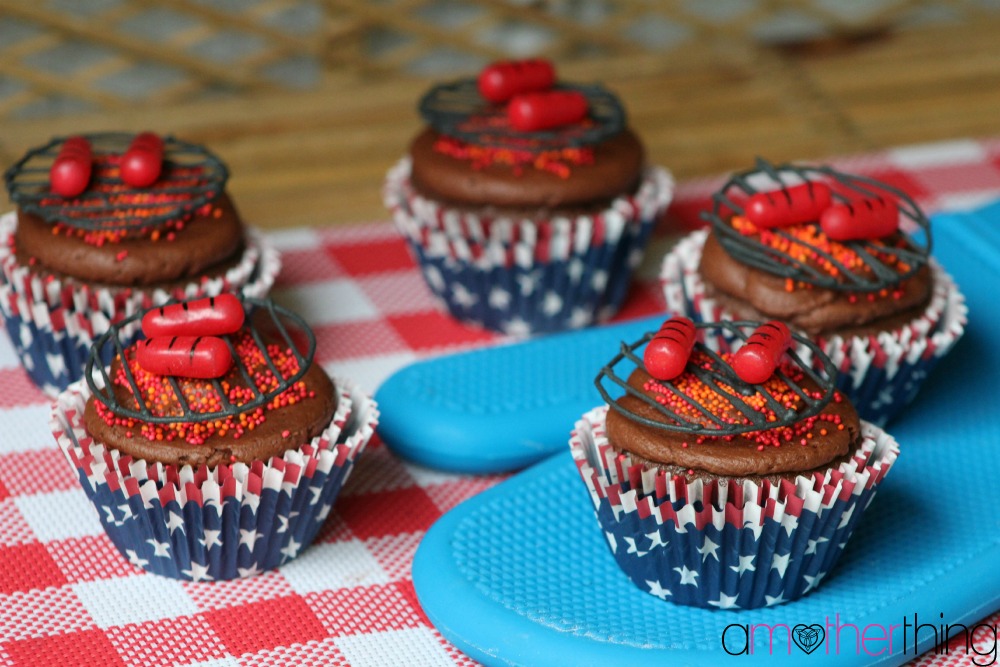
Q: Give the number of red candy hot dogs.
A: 10